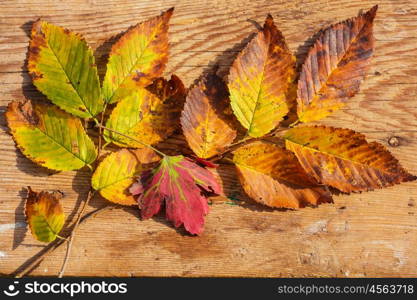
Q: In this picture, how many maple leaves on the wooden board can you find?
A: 1